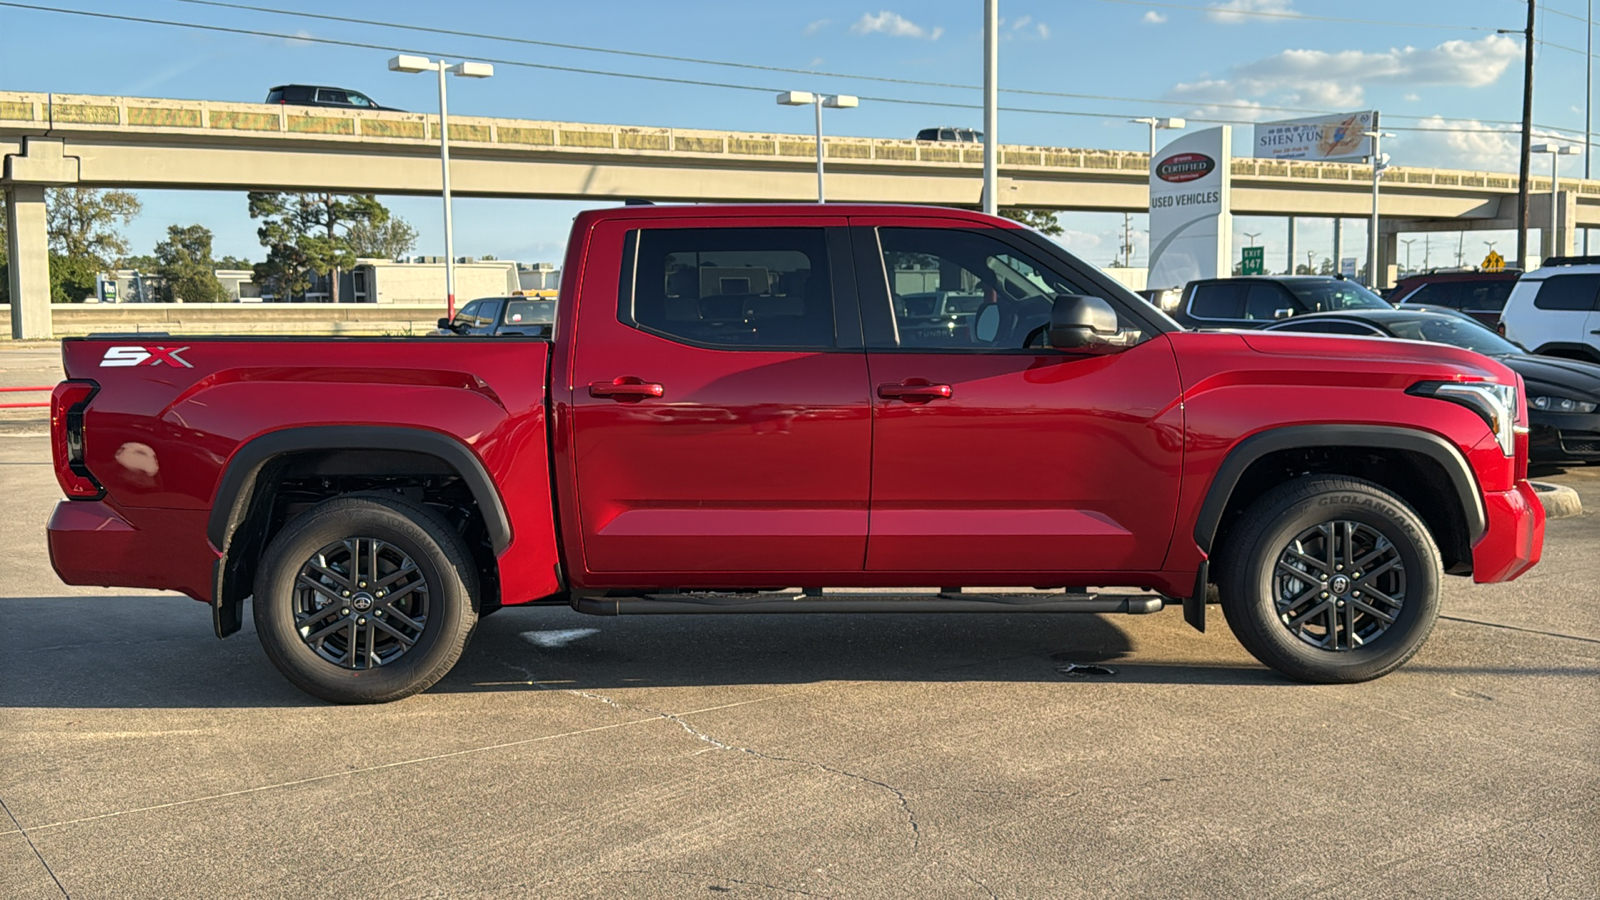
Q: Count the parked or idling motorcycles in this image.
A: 0